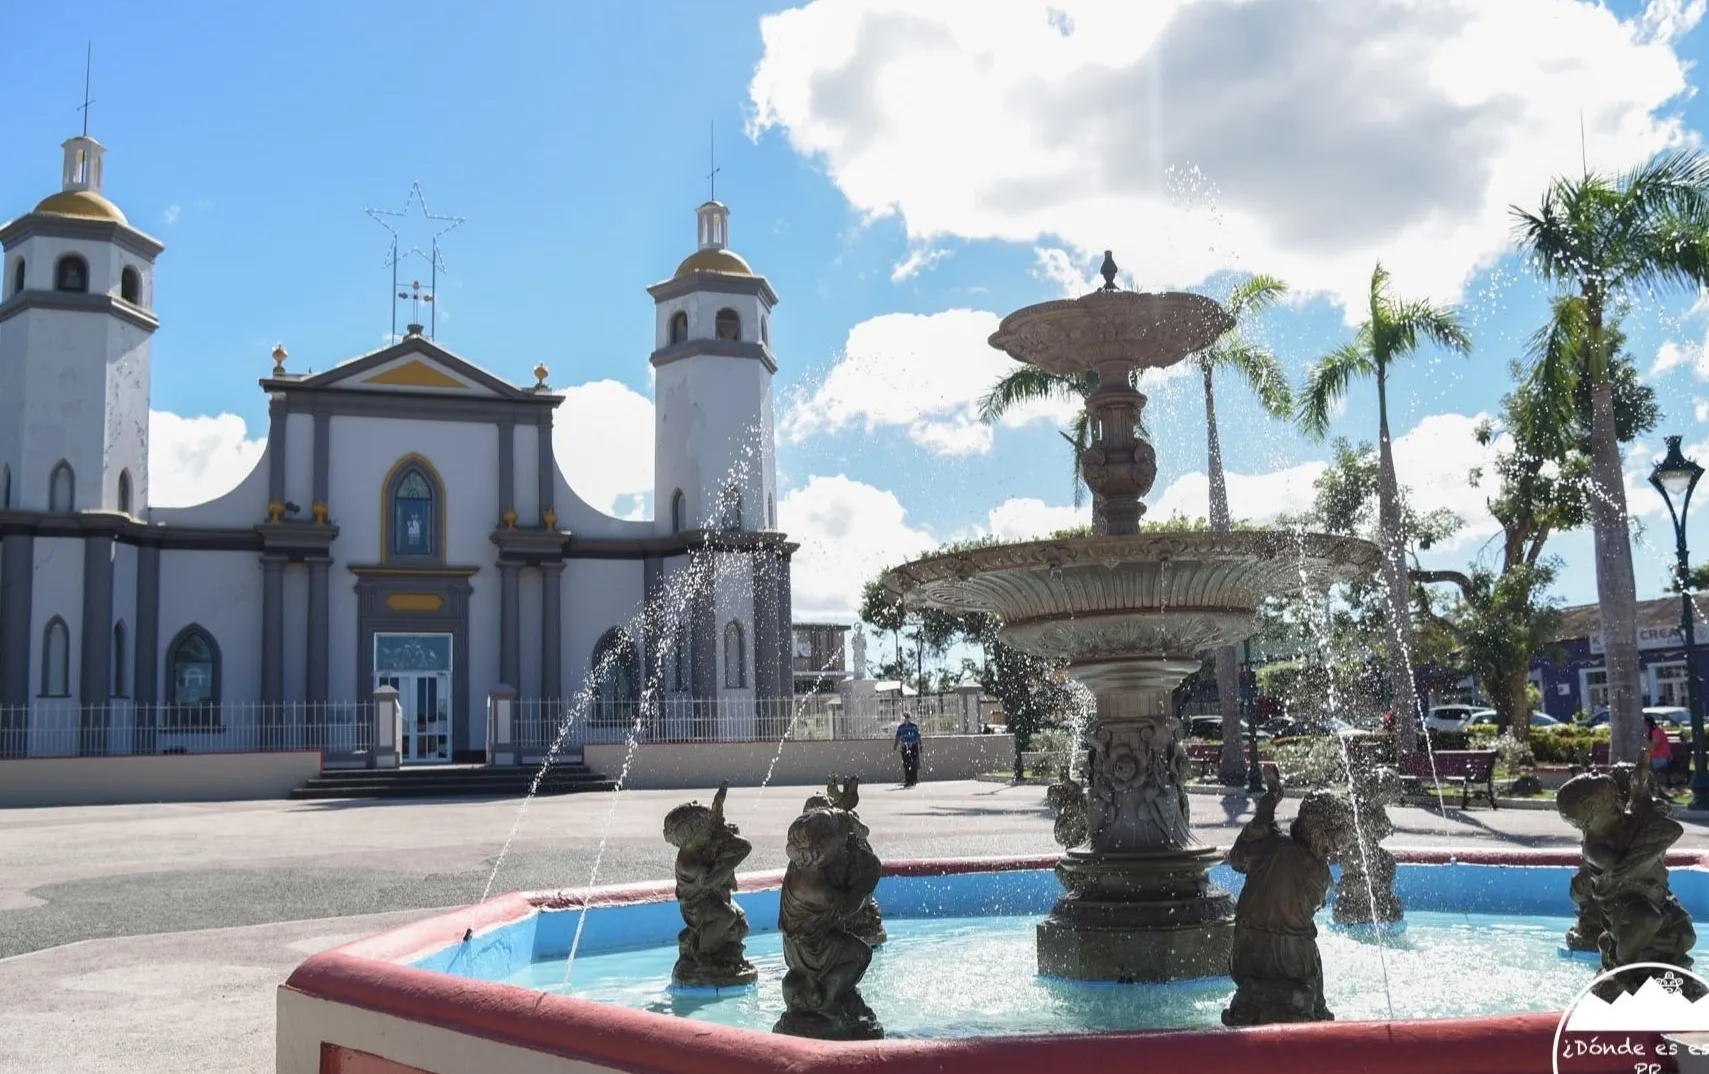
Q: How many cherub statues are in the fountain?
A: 8